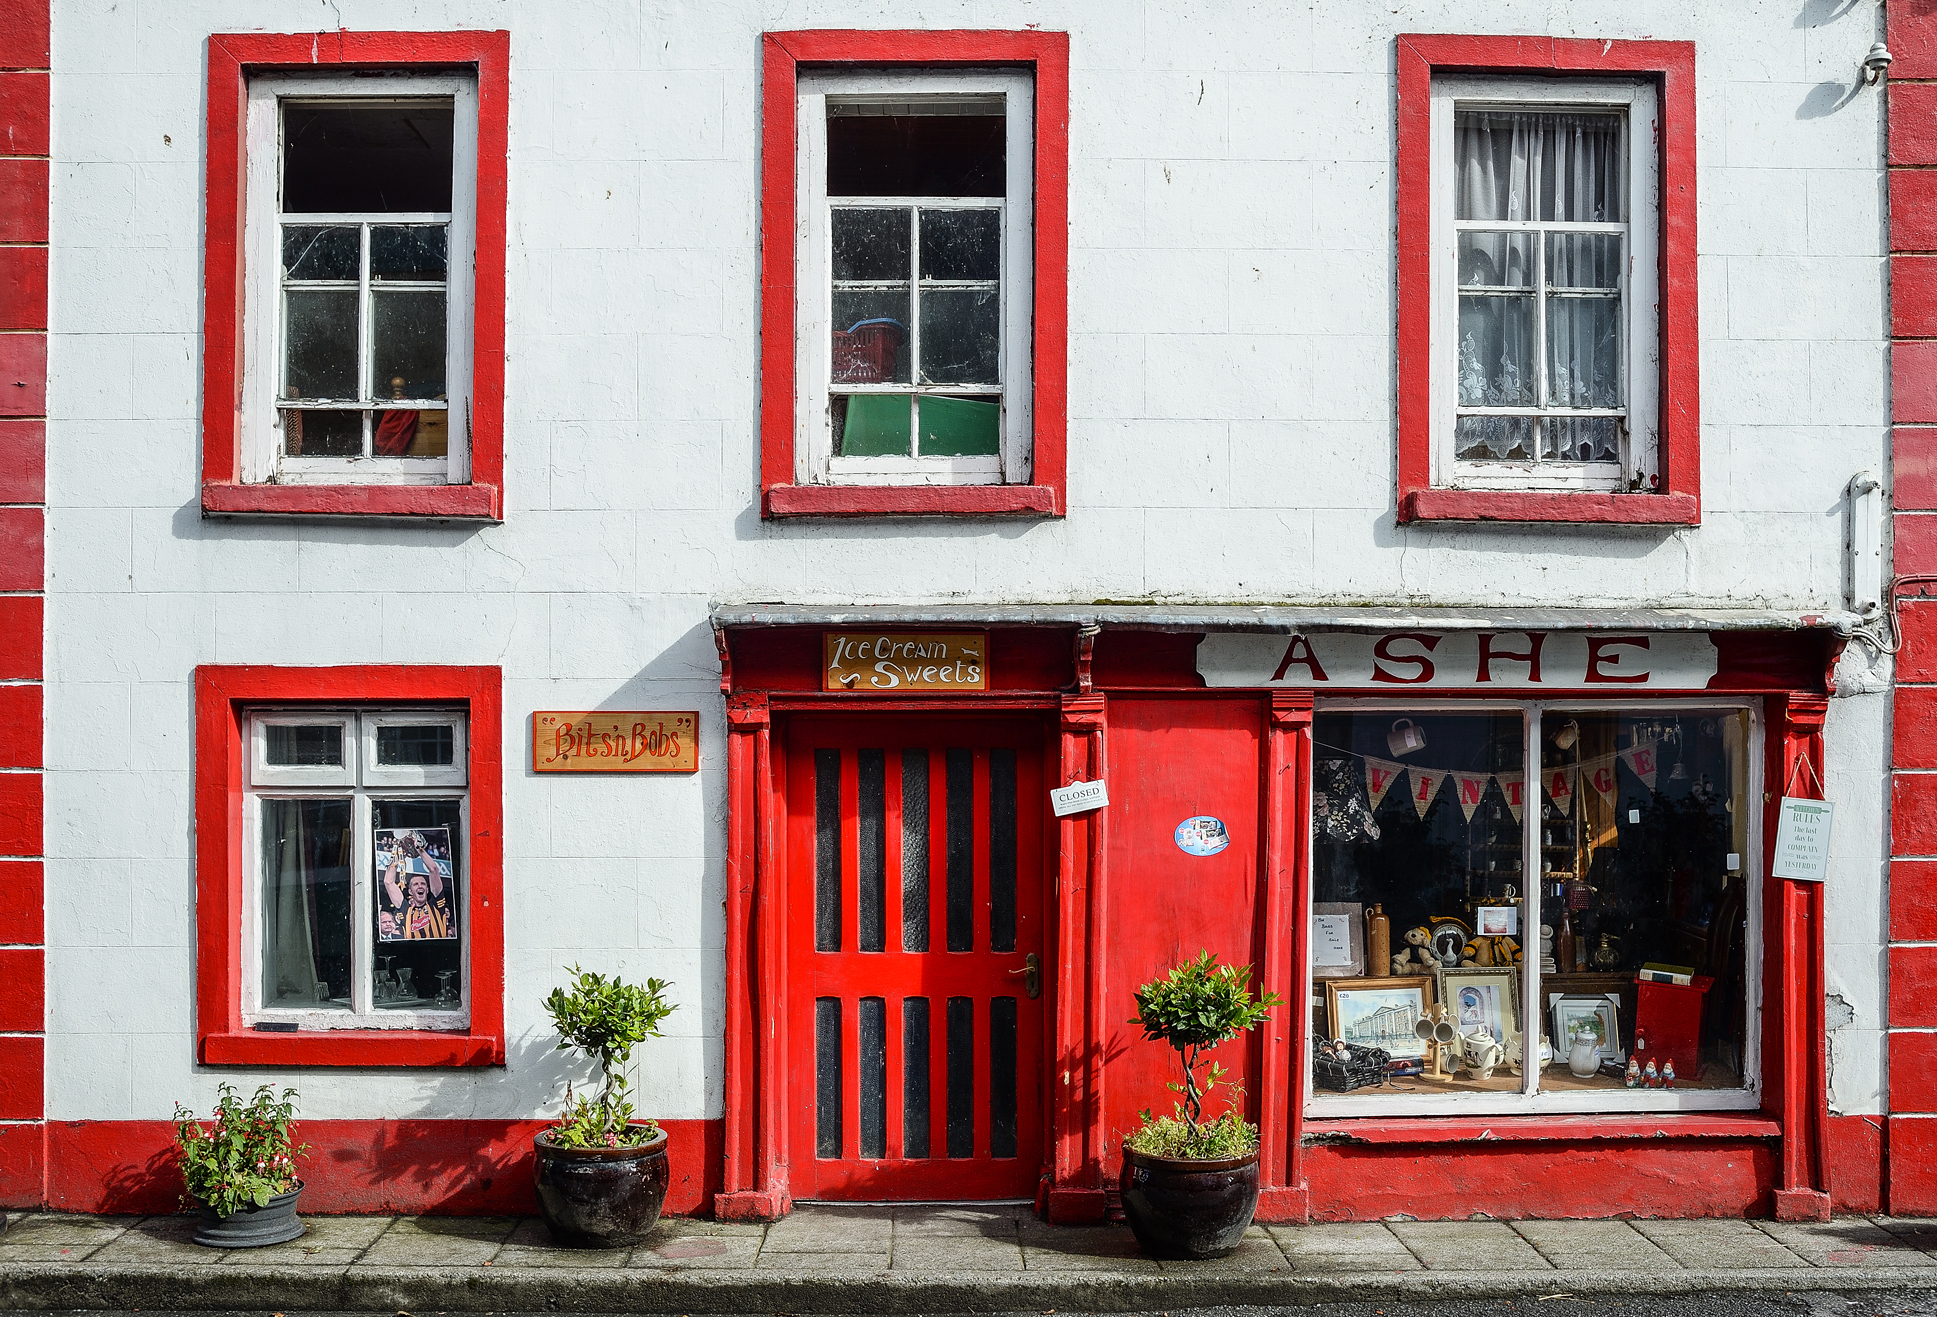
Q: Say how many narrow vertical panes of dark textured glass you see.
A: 10